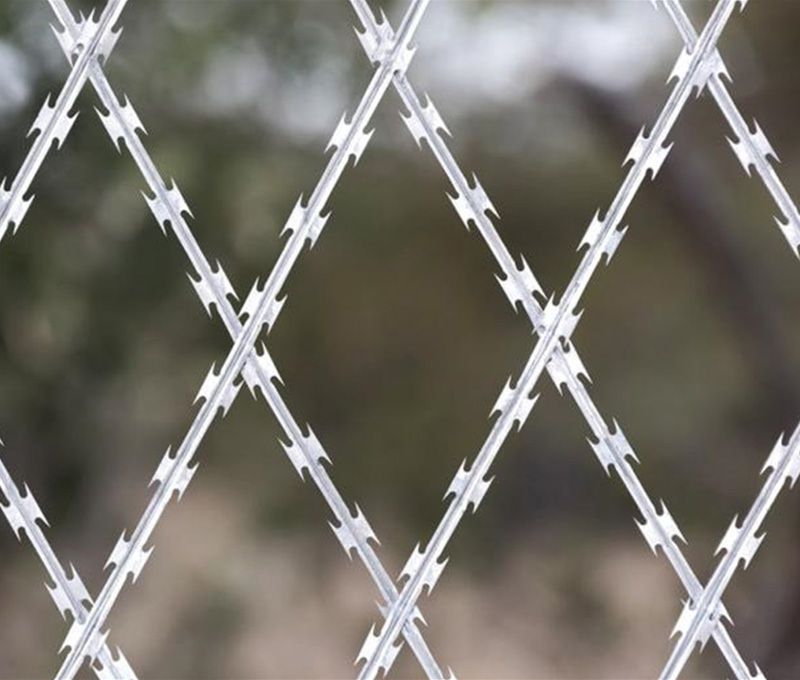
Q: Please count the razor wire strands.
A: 8